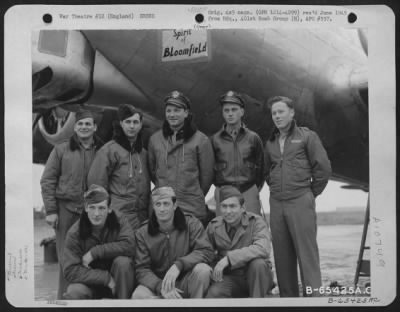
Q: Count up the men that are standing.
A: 5